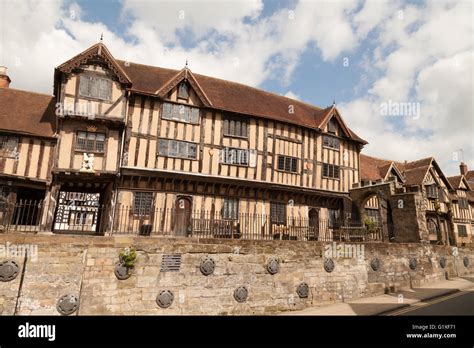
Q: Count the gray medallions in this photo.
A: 13